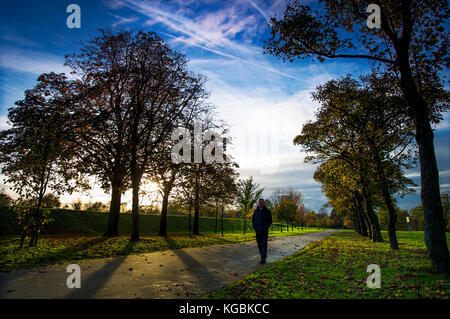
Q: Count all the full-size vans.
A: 0